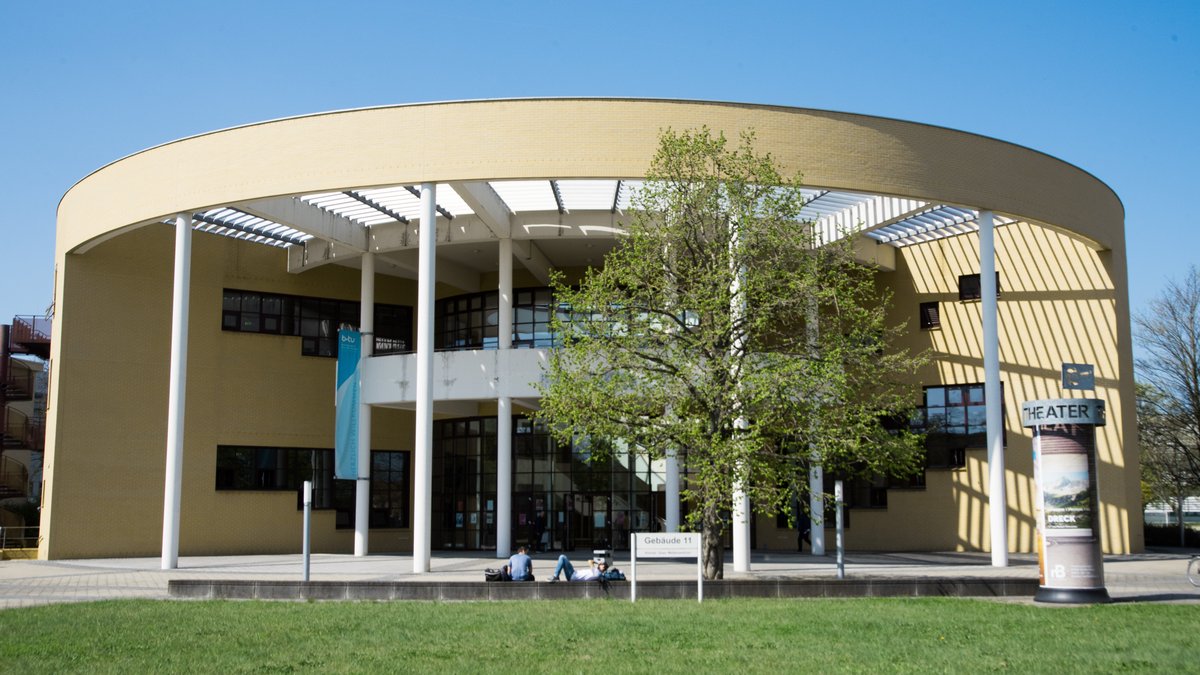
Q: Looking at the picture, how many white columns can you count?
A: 8